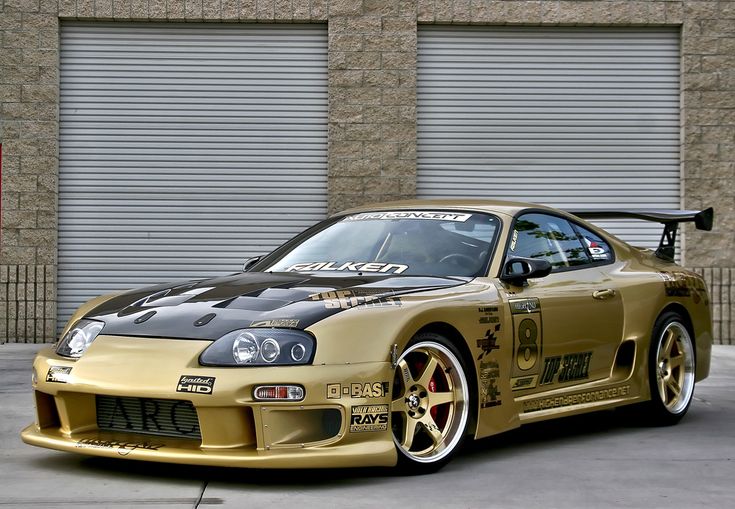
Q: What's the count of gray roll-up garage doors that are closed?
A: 2